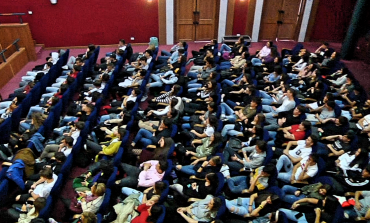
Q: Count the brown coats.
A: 1